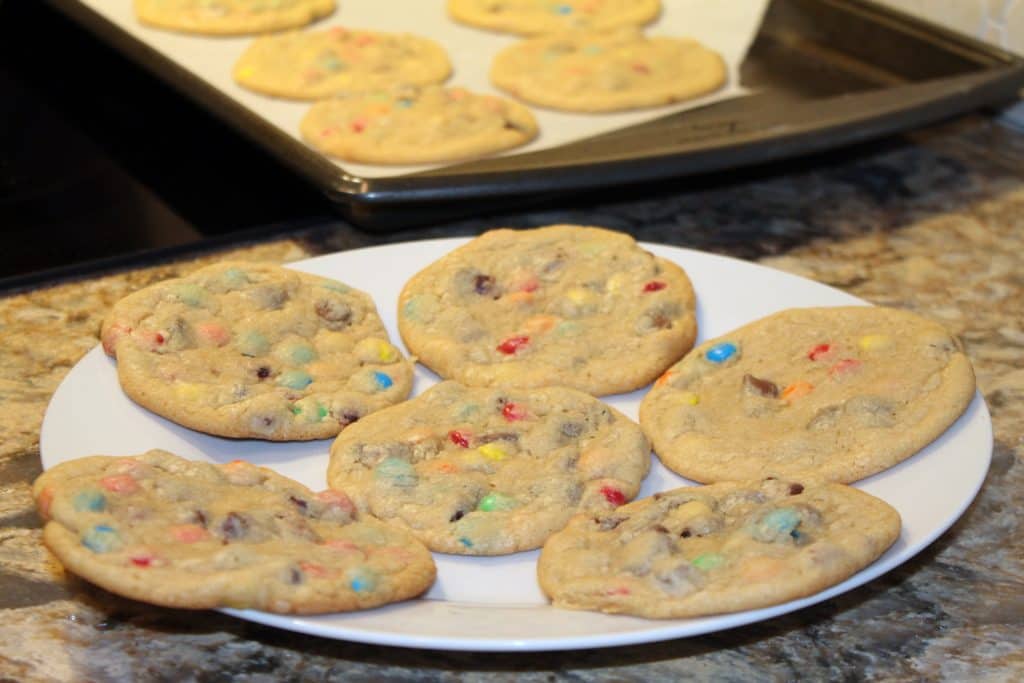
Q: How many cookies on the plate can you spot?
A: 6